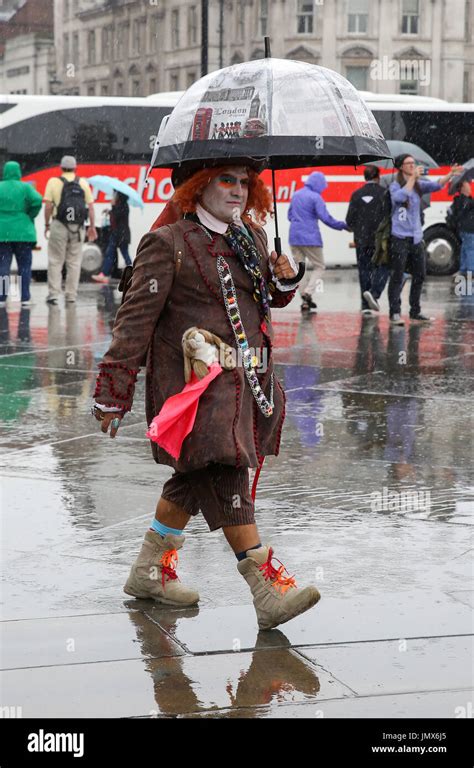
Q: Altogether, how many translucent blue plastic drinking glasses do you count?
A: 0